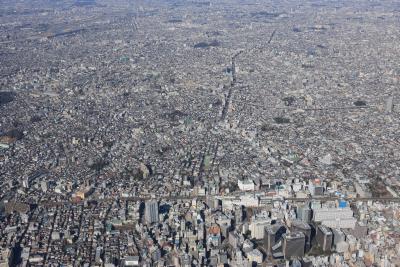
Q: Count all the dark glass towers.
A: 4